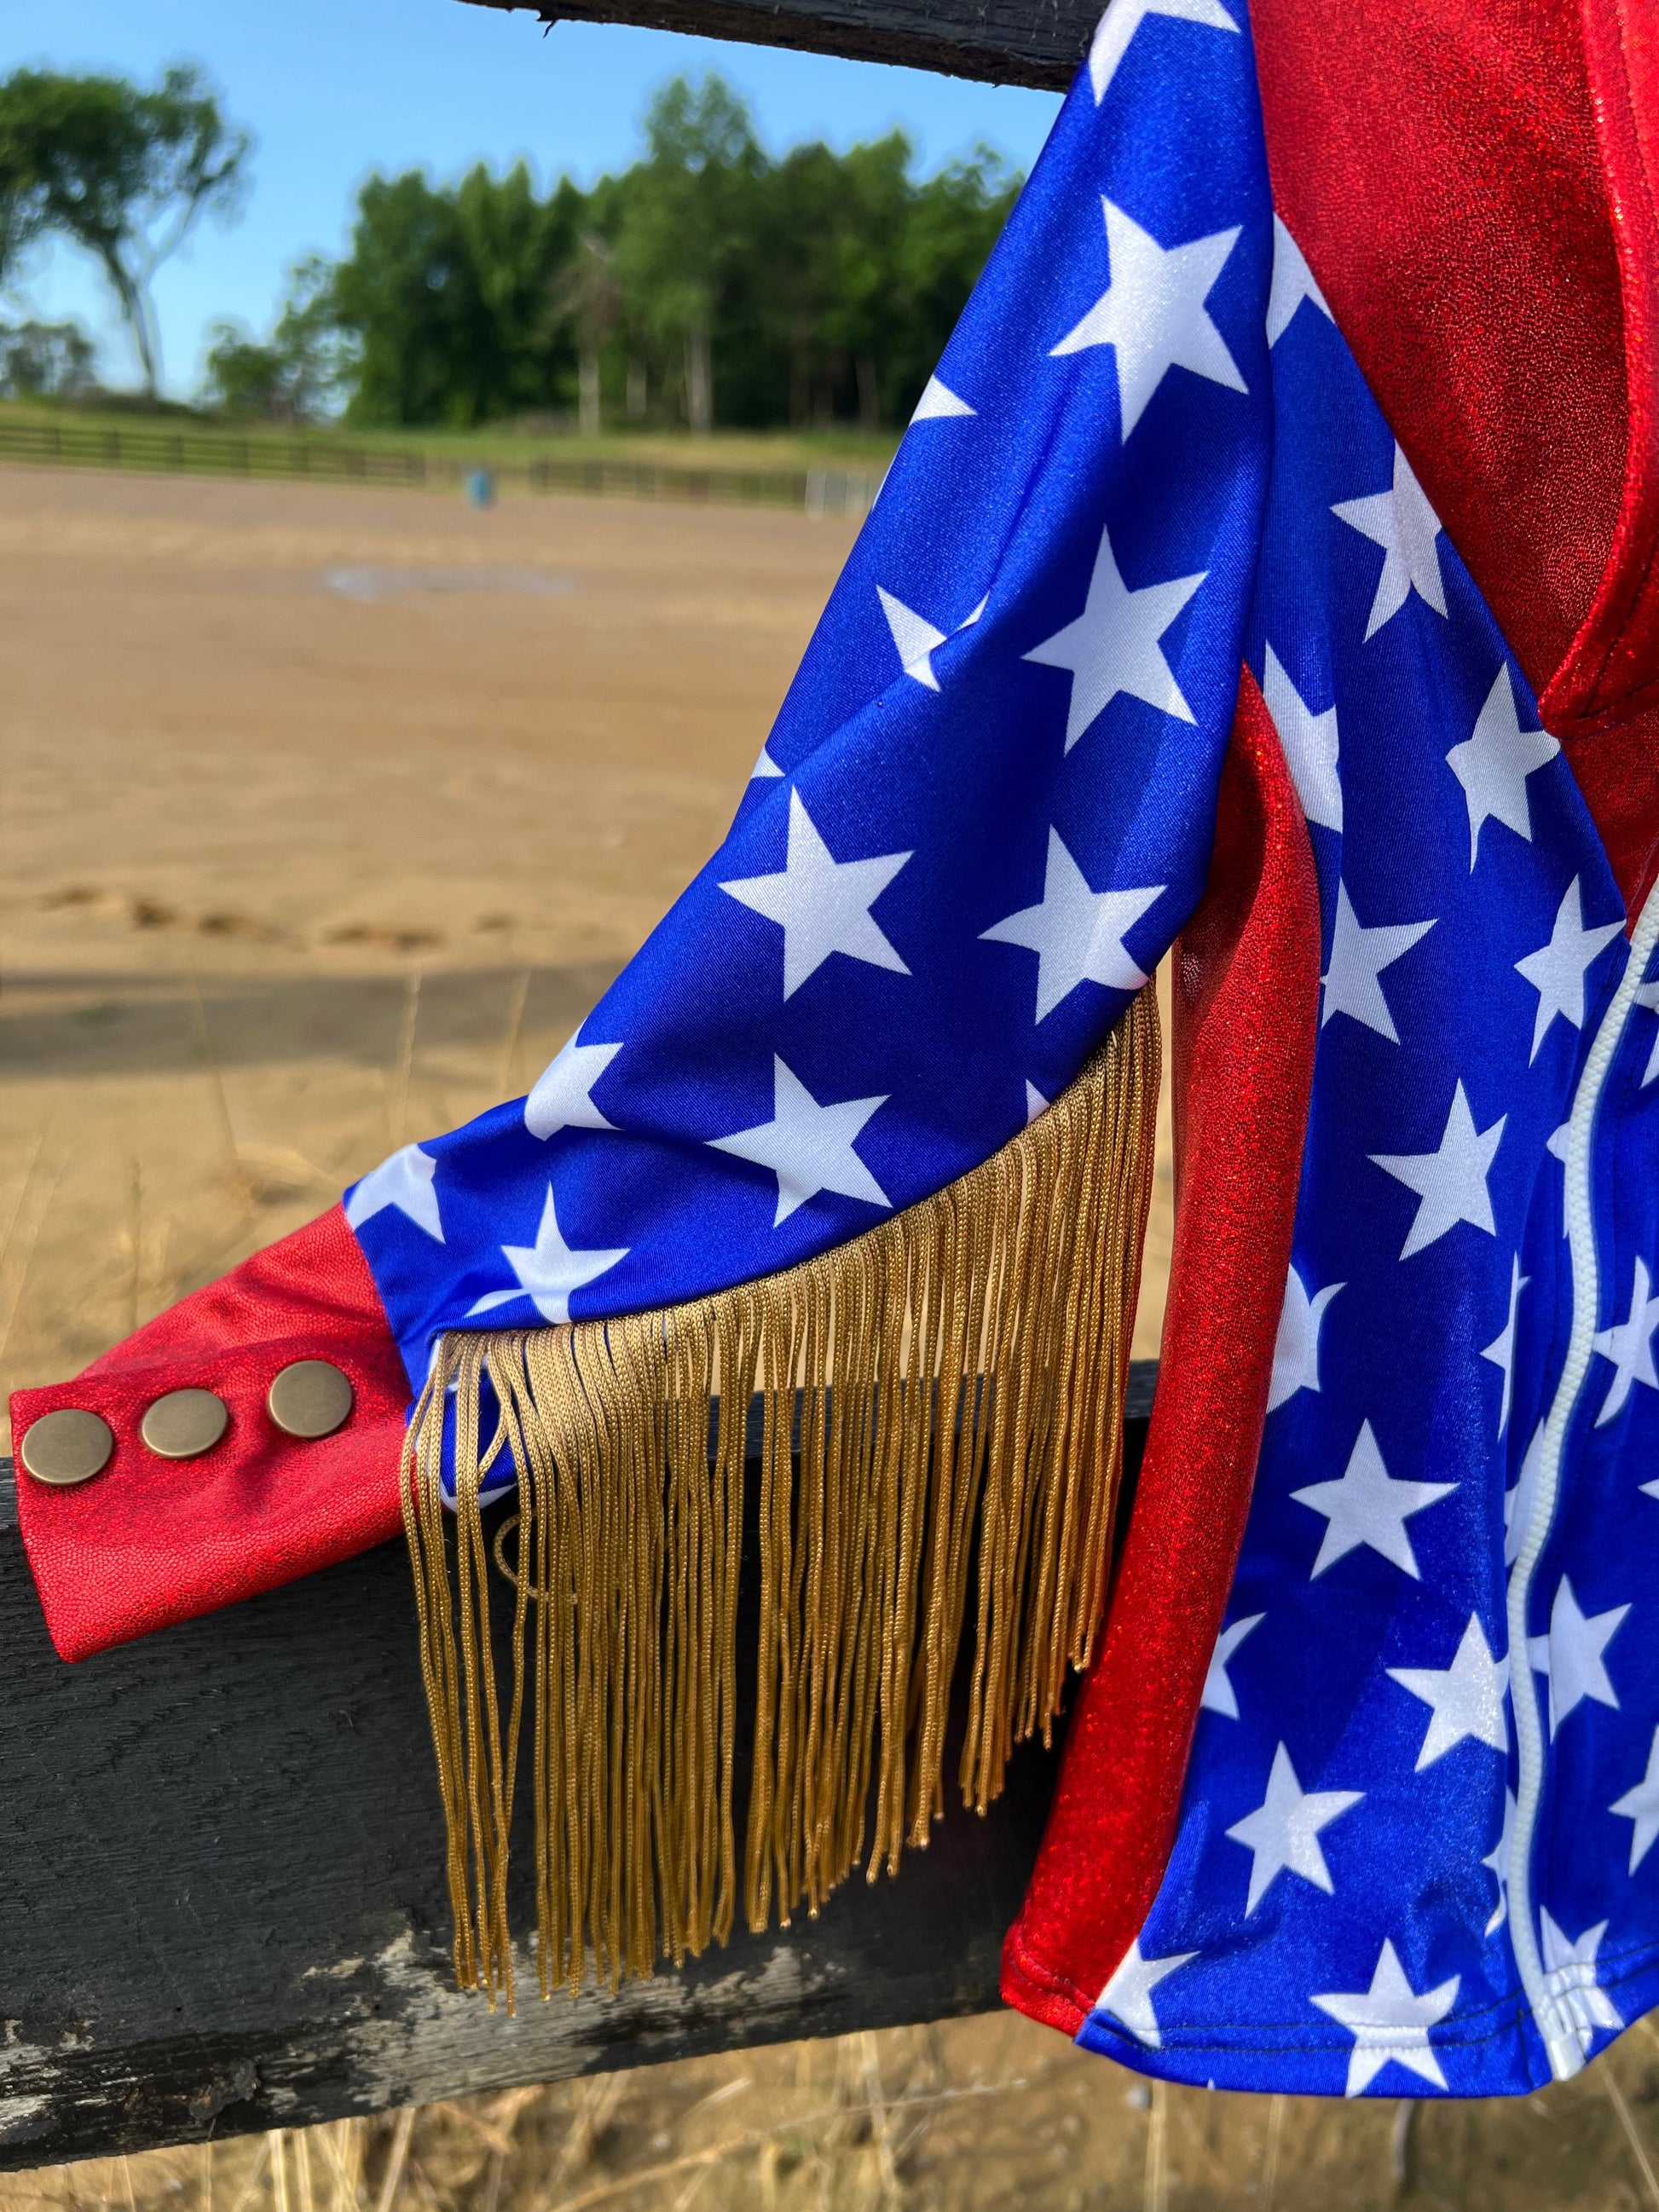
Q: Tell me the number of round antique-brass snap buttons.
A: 3